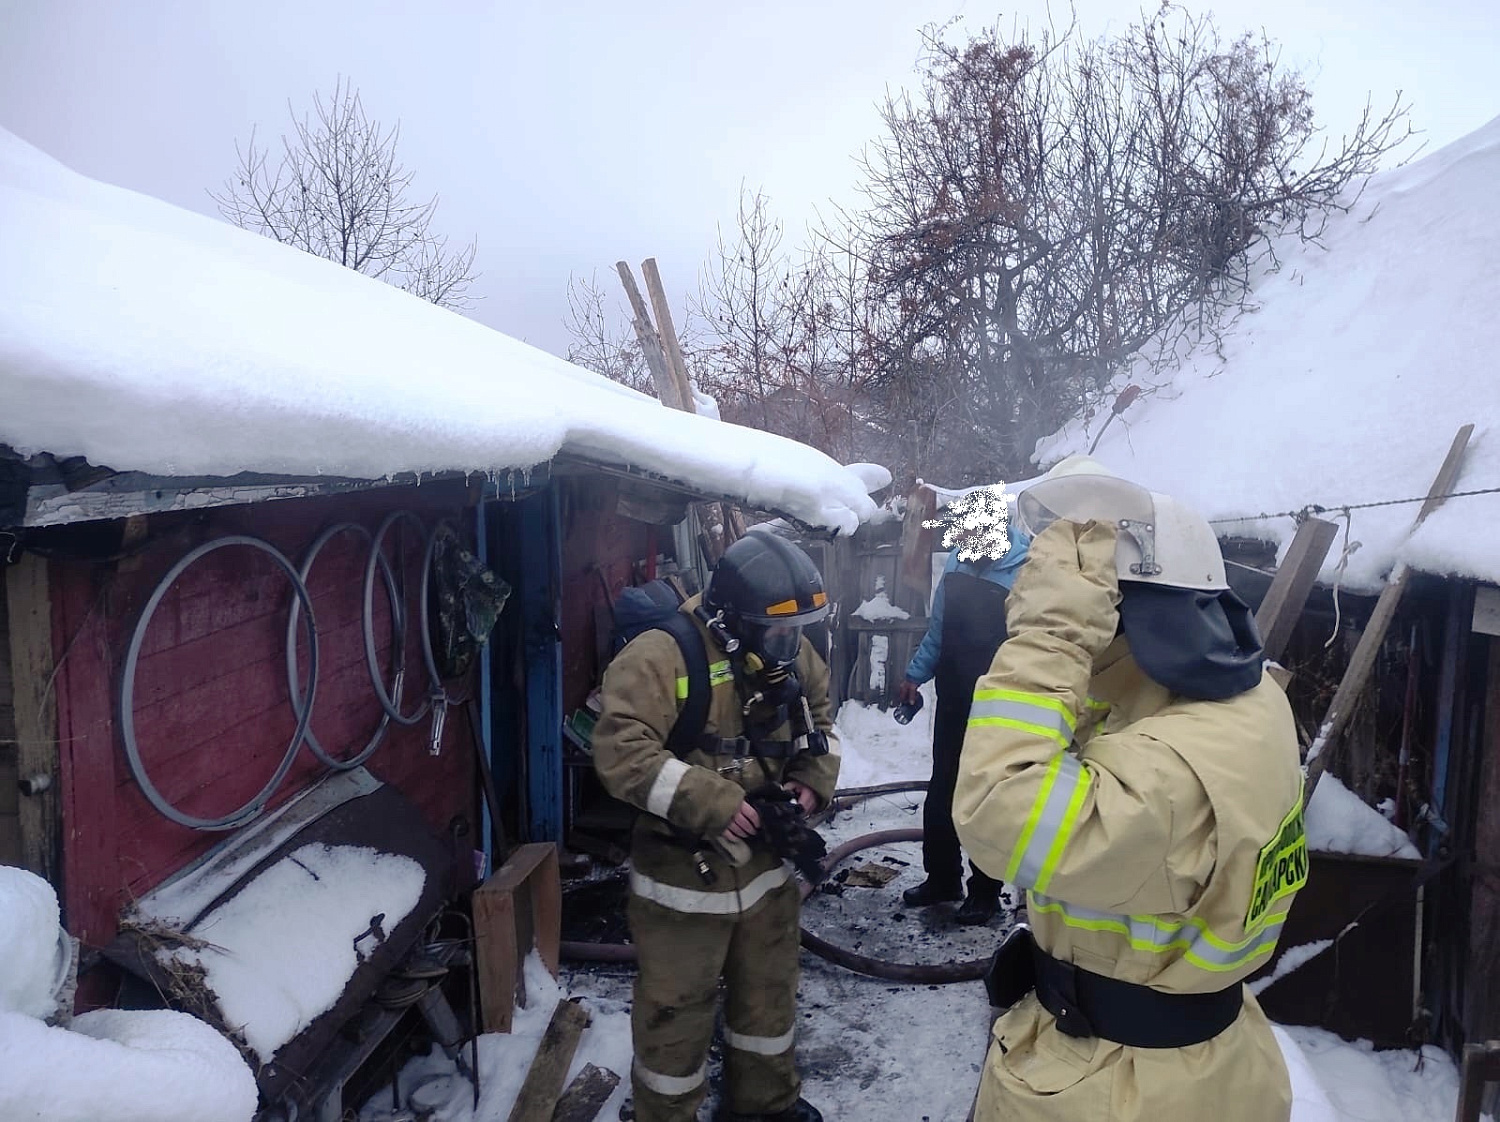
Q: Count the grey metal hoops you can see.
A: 4